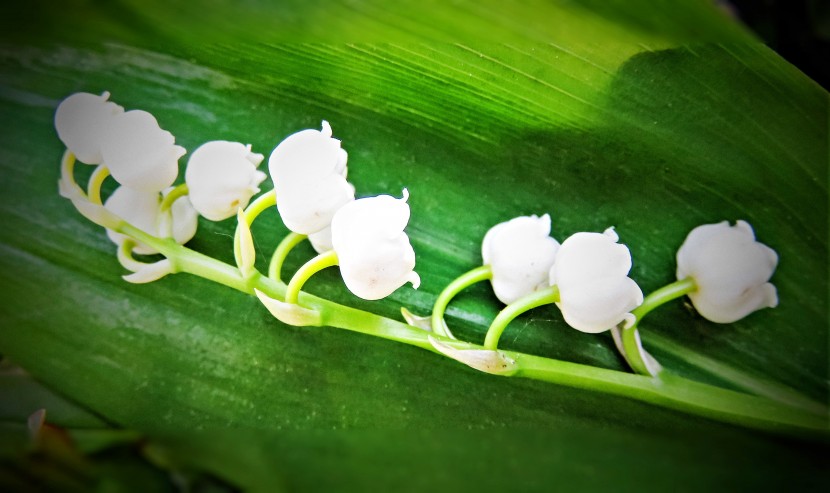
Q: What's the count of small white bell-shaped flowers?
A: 10